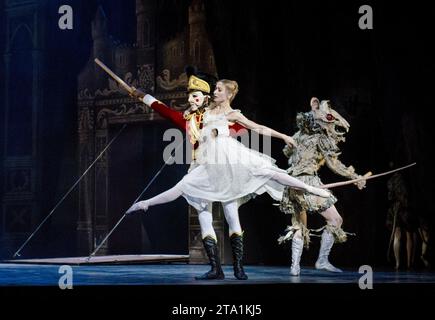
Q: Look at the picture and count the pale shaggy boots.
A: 2